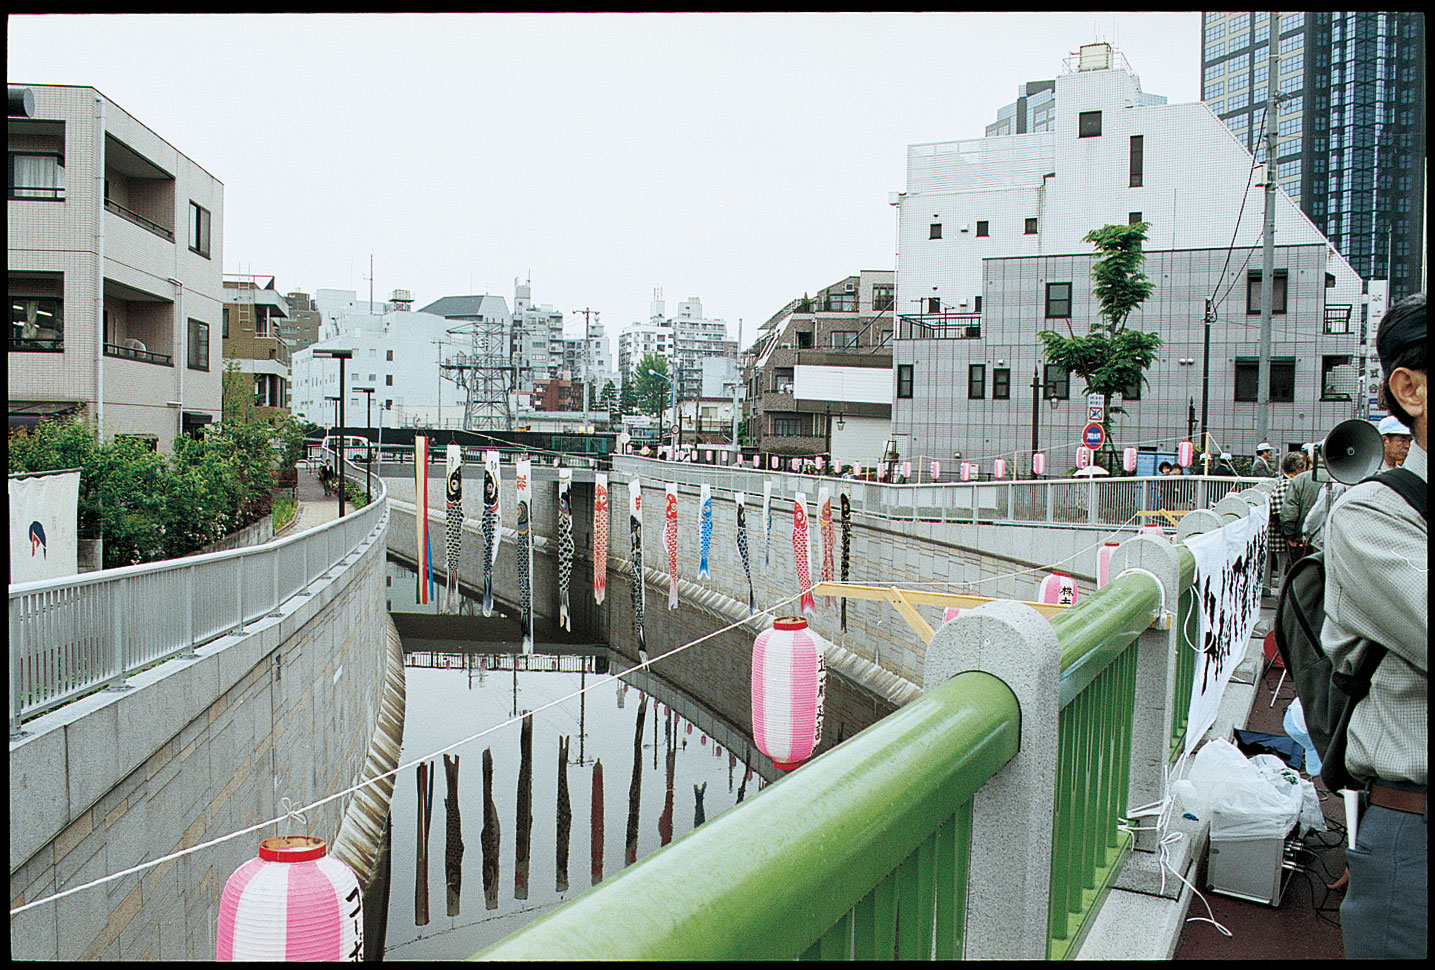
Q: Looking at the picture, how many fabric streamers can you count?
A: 14